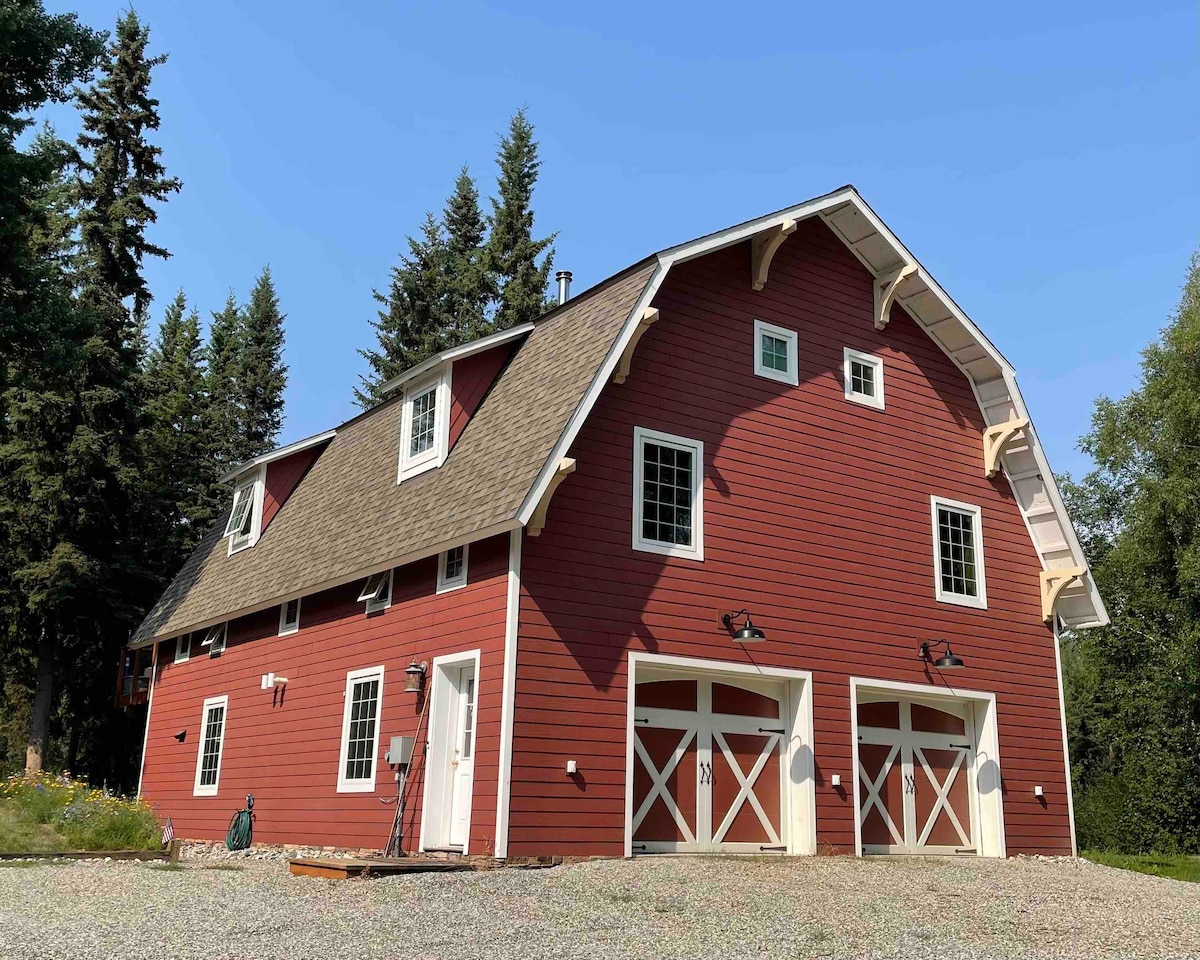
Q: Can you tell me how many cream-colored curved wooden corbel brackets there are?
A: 6